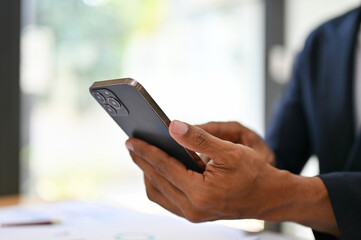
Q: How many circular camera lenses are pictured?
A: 3